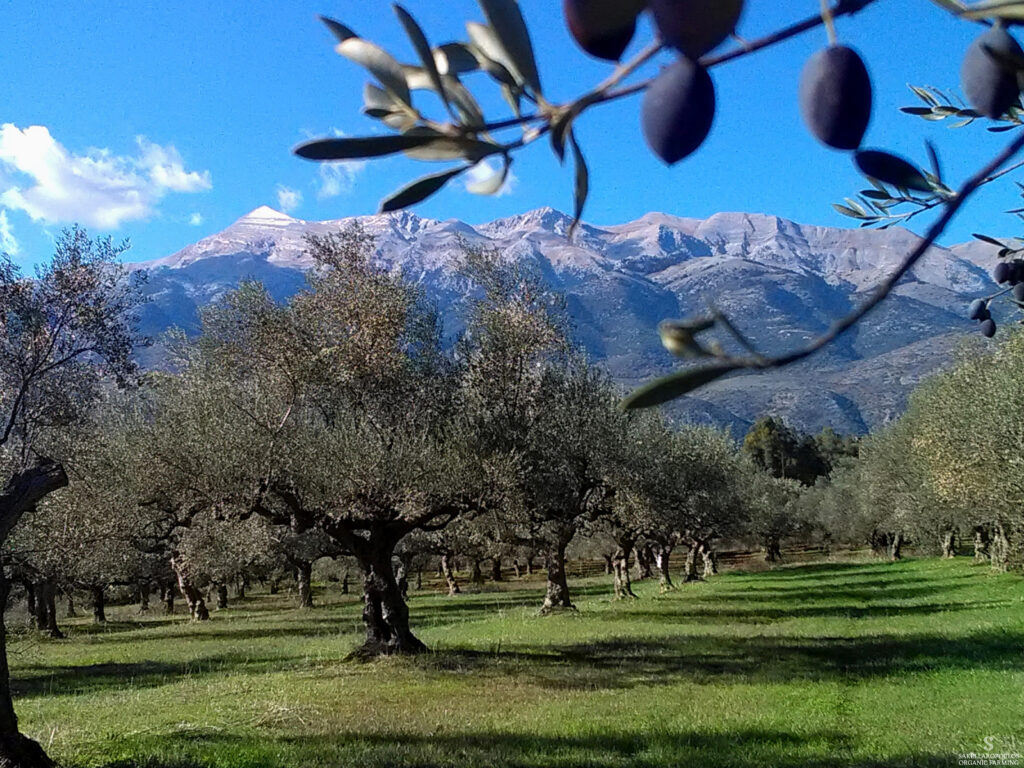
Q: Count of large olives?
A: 5